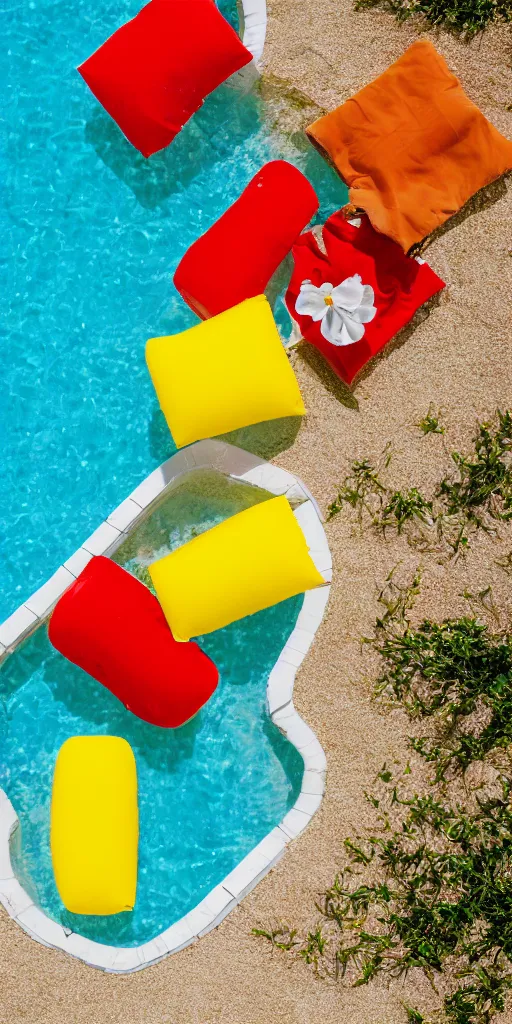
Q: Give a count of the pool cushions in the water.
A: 6